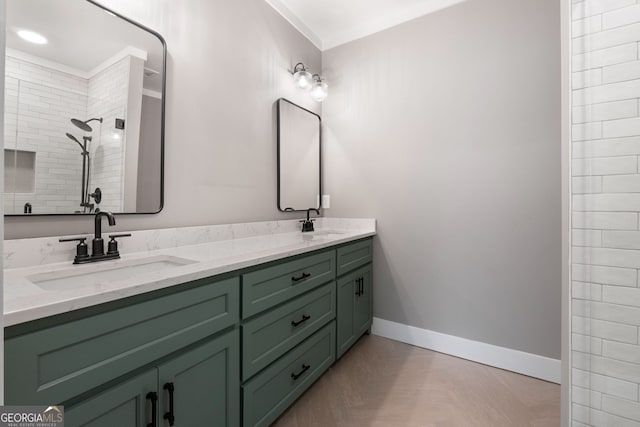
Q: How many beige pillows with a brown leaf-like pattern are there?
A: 0